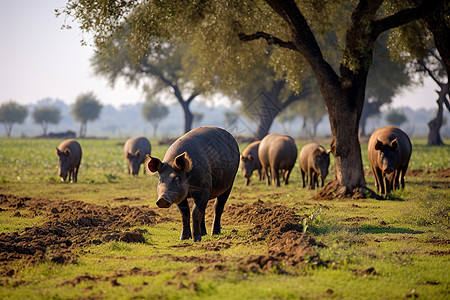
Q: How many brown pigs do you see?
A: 7